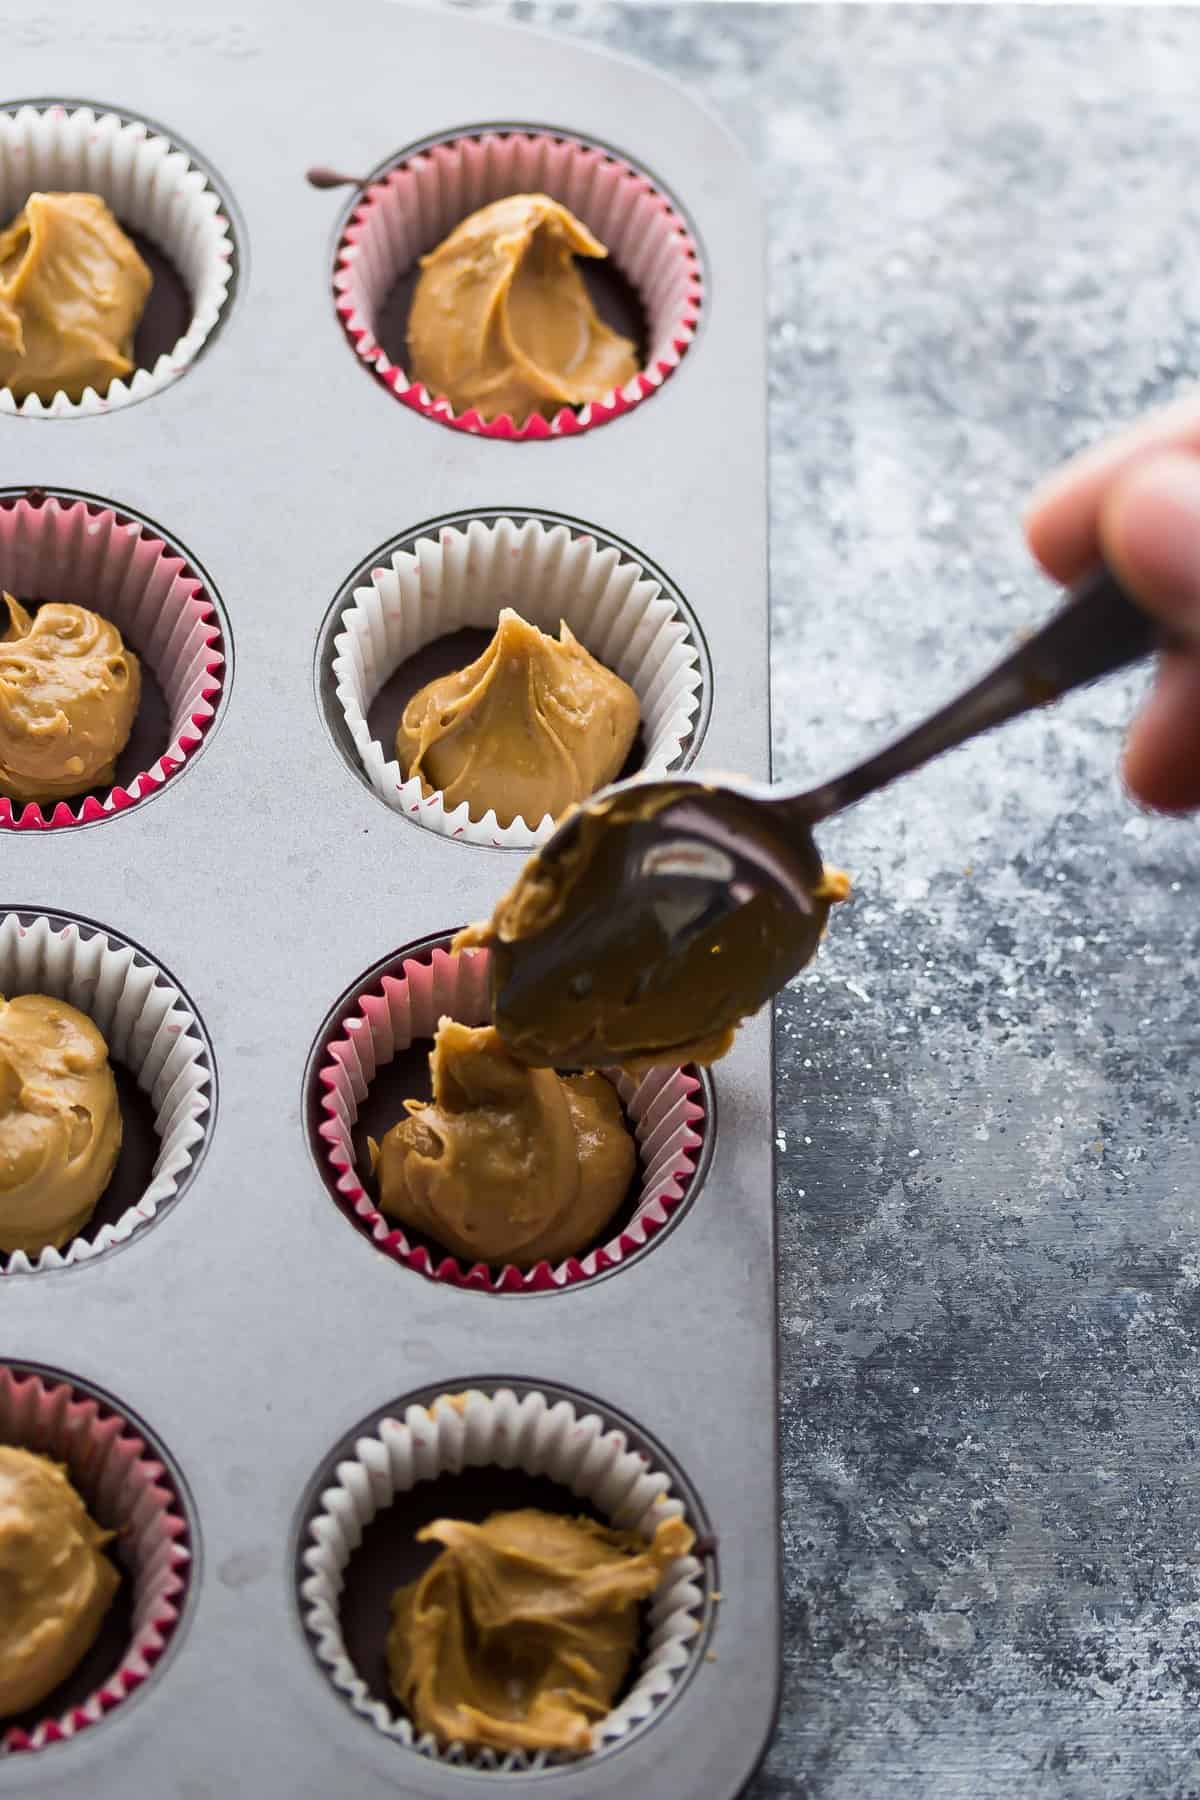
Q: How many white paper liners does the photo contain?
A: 4